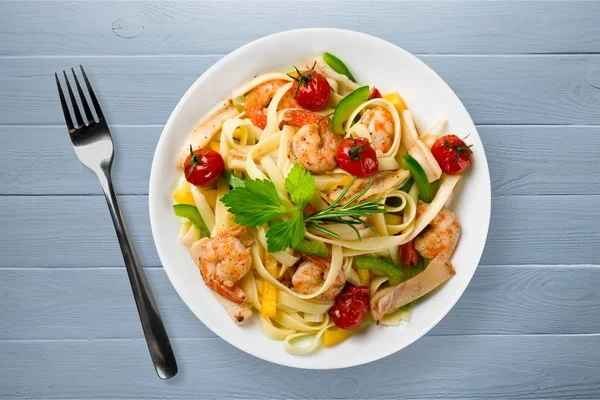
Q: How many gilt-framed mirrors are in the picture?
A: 0